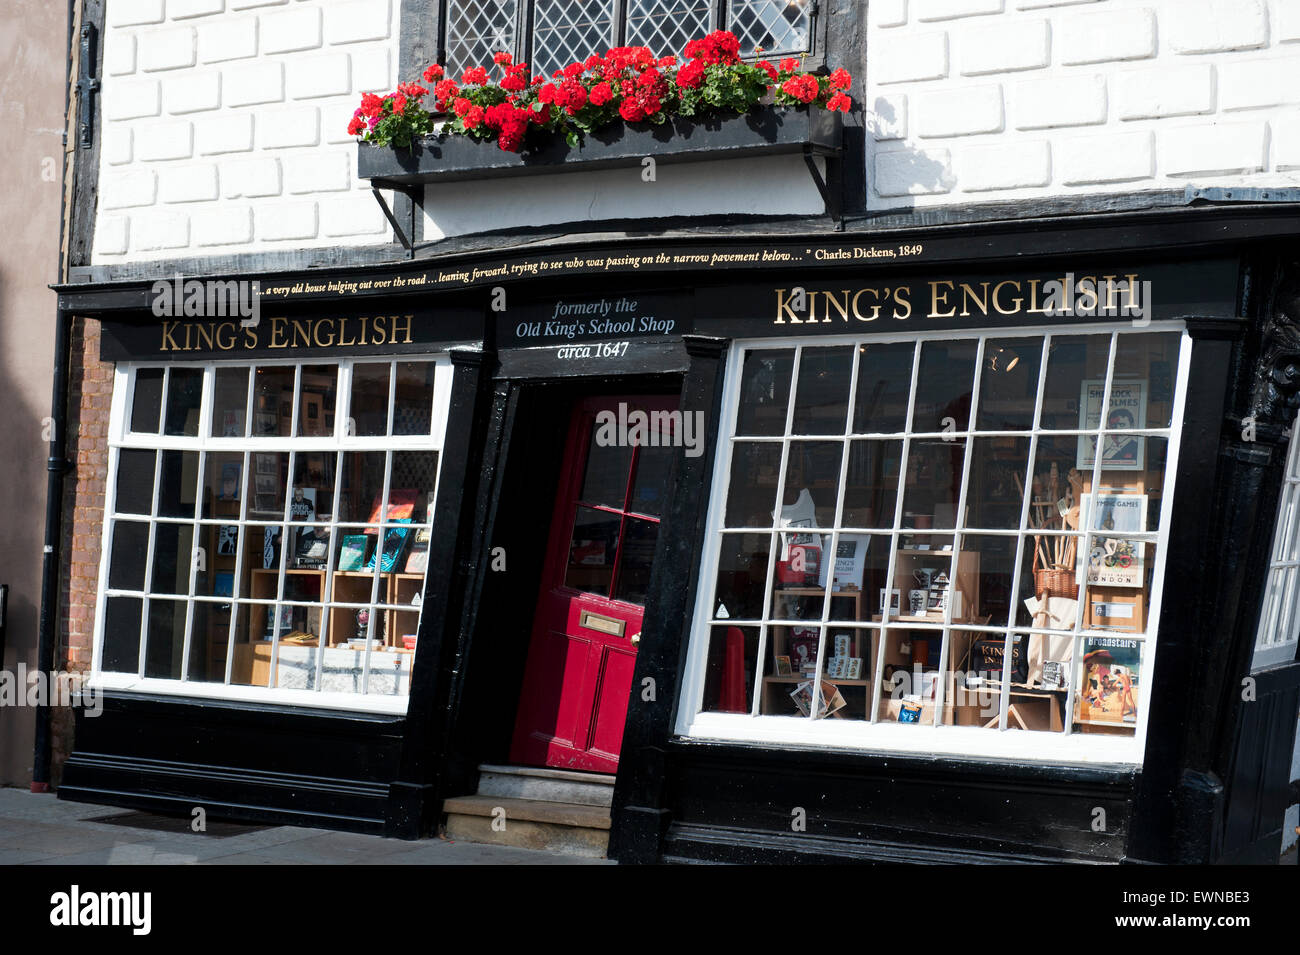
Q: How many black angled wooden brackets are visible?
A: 2